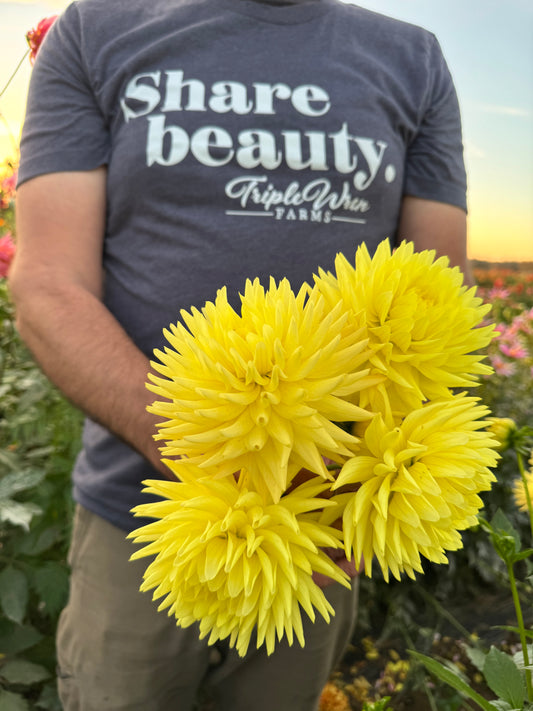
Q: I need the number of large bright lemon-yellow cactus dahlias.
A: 4